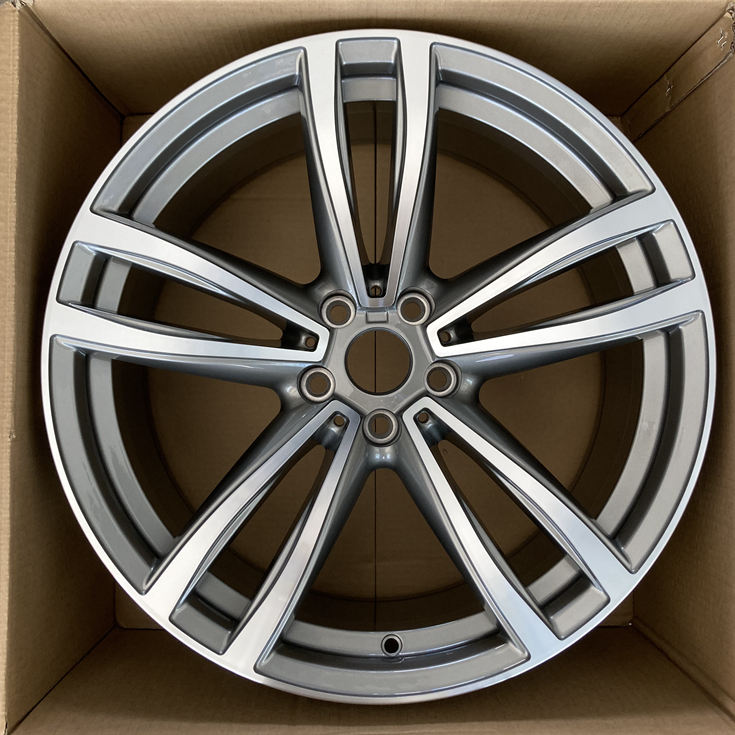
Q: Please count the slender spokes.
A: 10